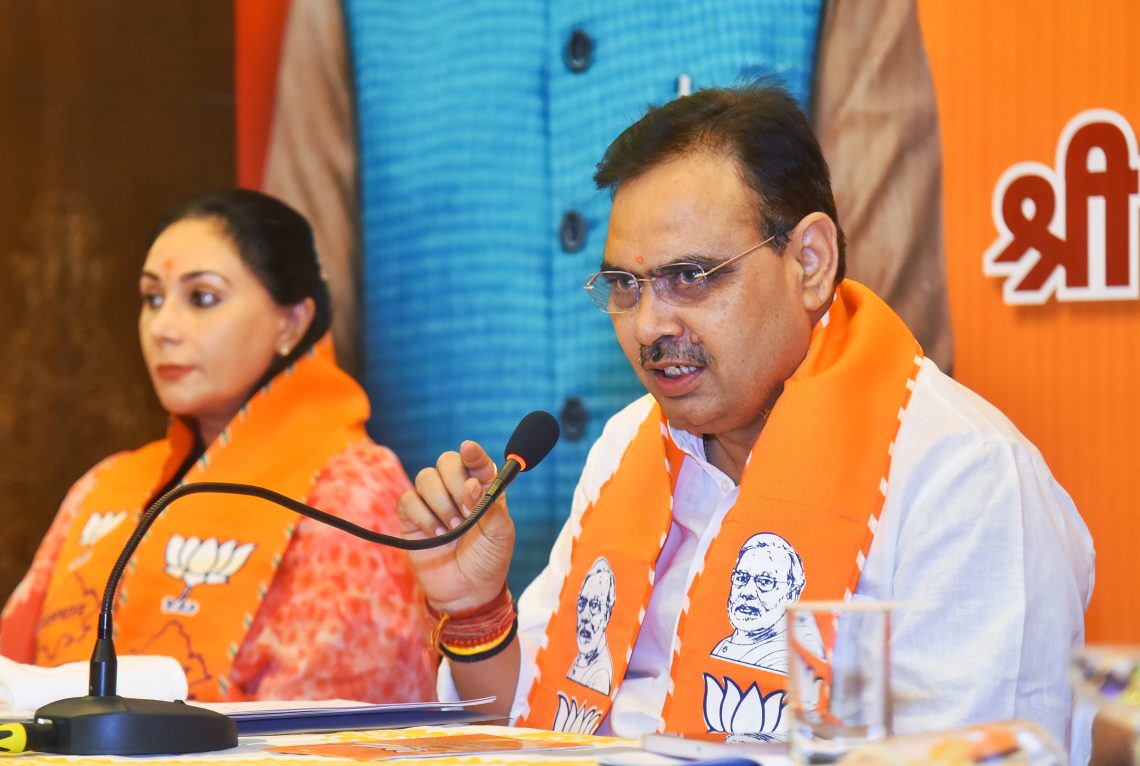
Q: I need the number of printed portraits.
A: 2